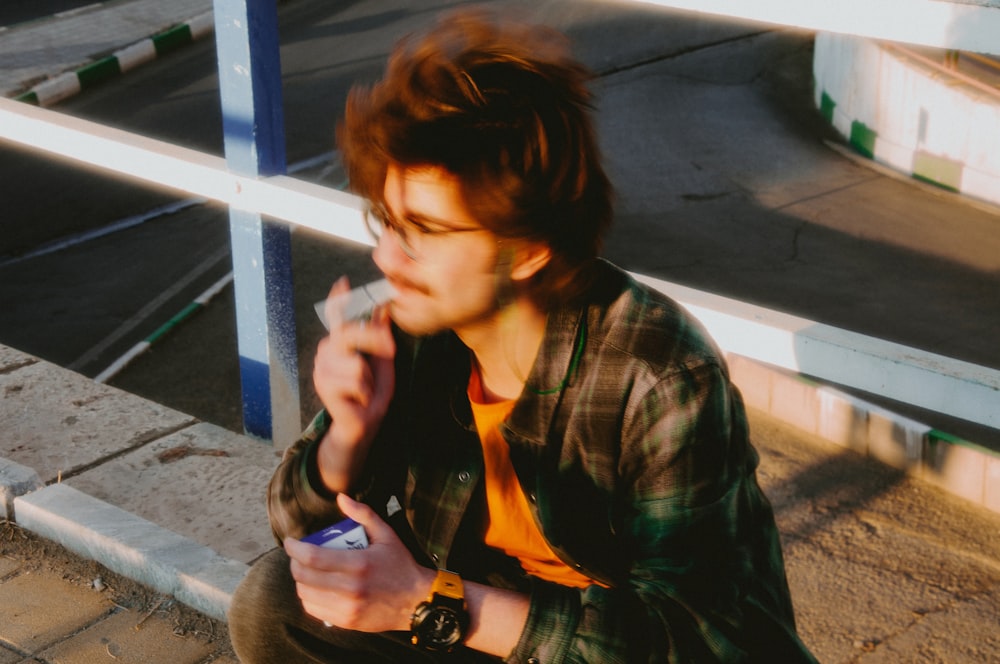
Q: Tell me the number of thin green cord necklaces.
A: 1